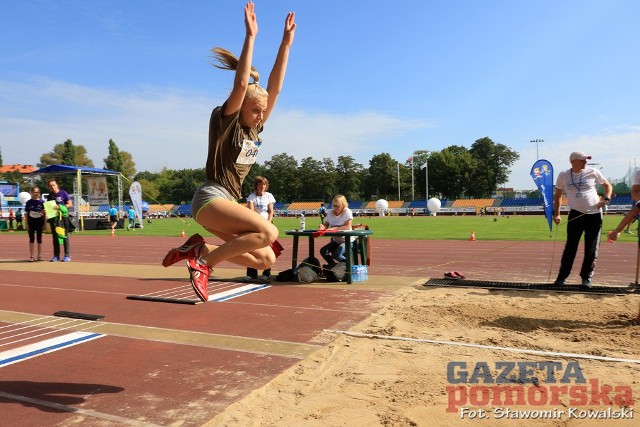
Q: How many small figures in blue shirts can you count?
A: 2